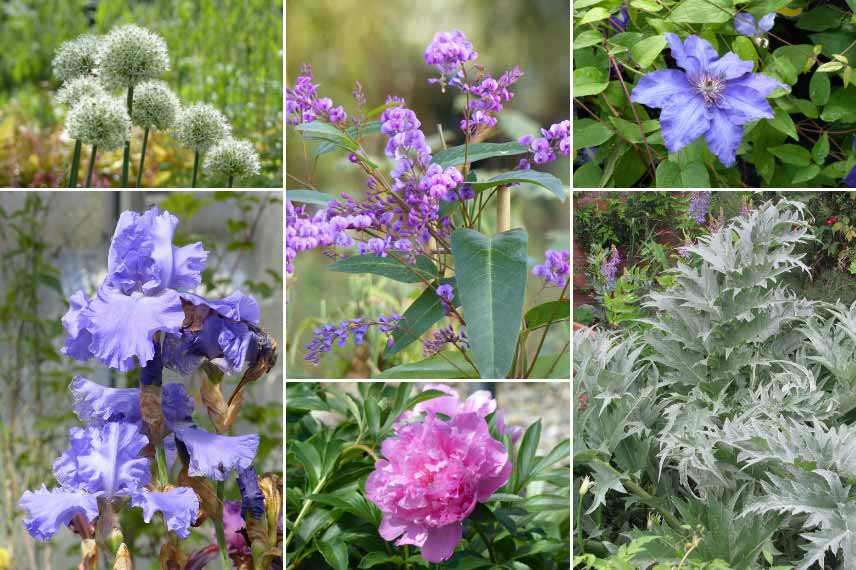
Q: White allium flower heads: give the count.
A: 7